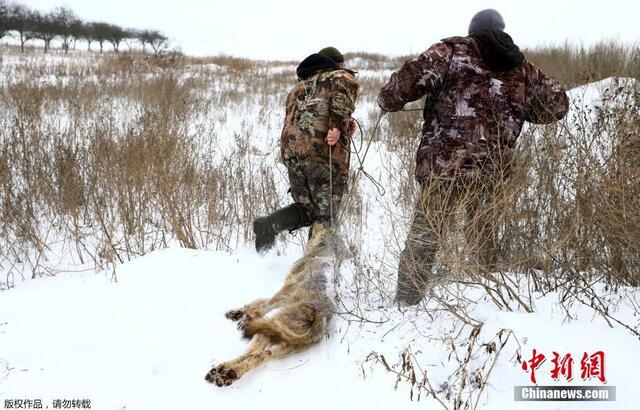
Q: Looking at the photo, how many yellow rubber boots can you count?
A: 0